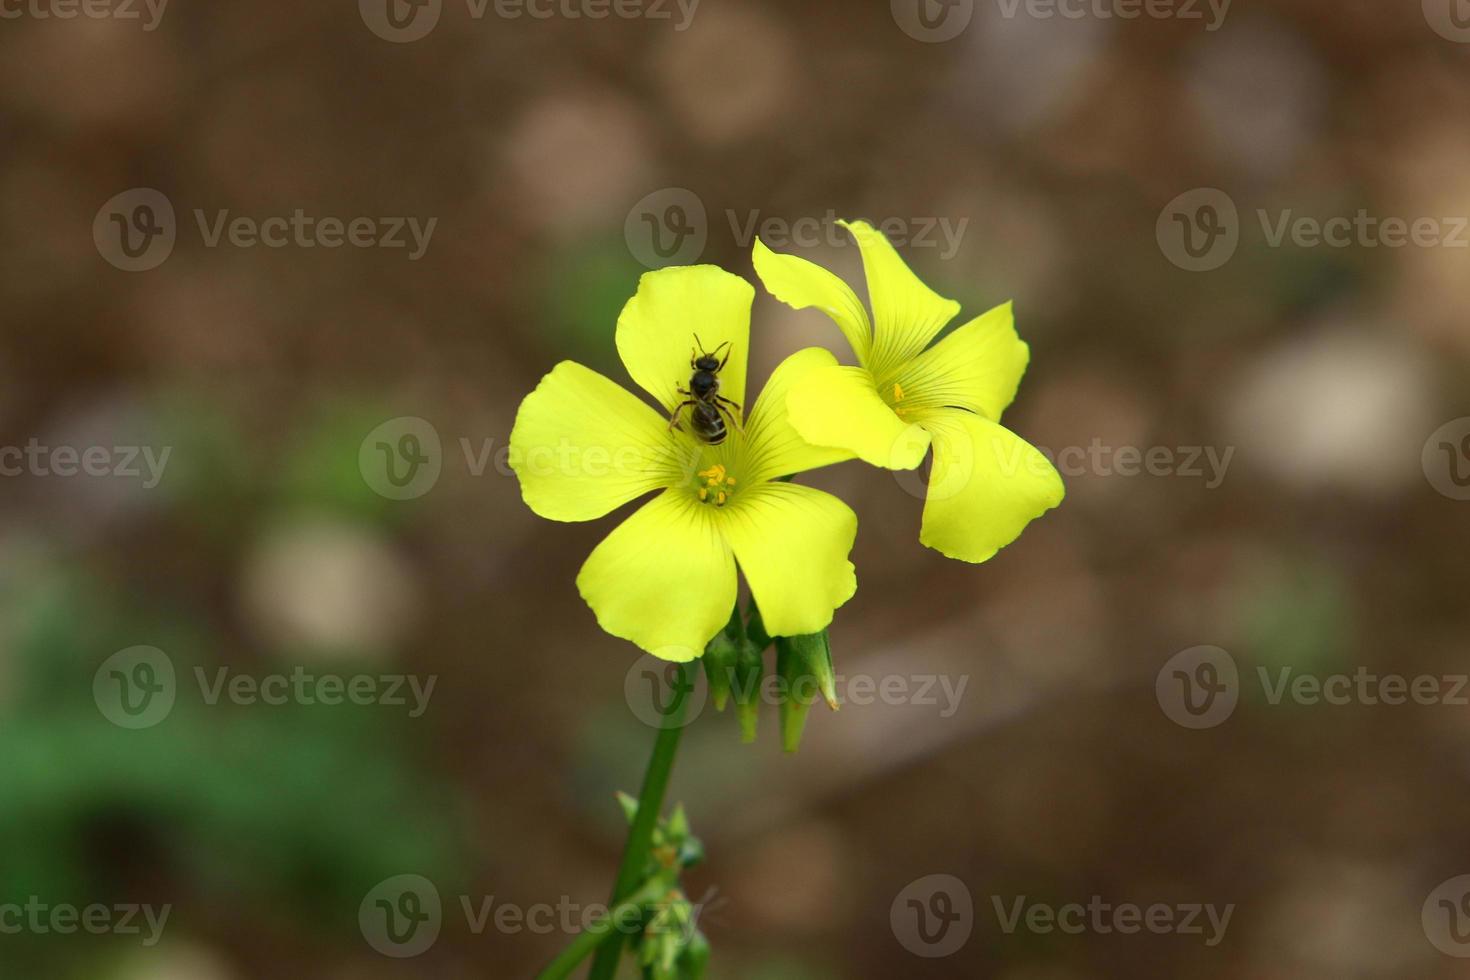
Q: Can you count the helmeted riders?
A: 0